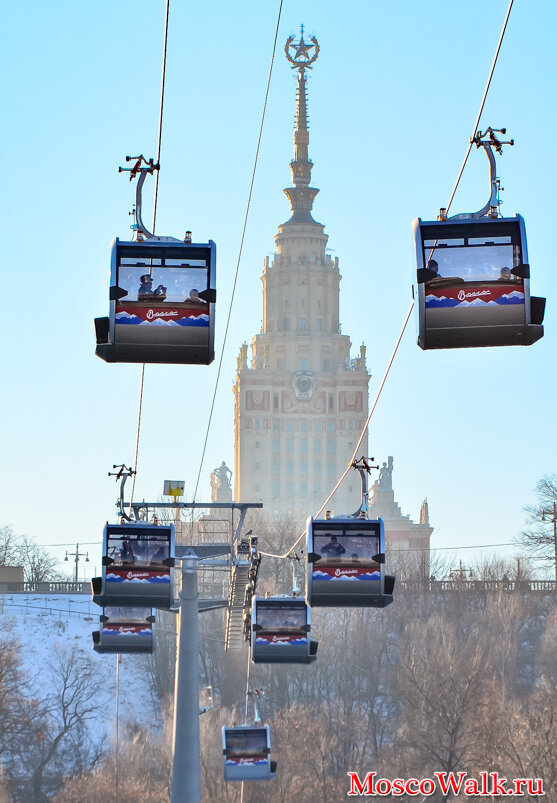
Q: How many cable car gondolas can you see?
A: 7